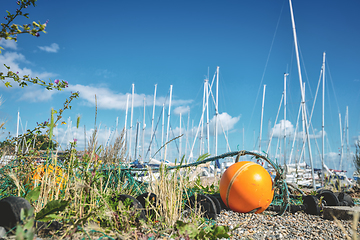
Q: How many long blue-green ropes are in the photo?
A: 1